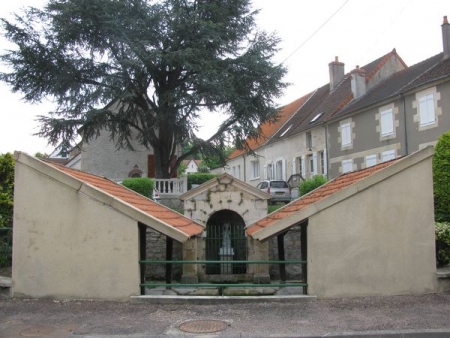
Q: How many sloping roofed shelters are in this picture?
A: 2